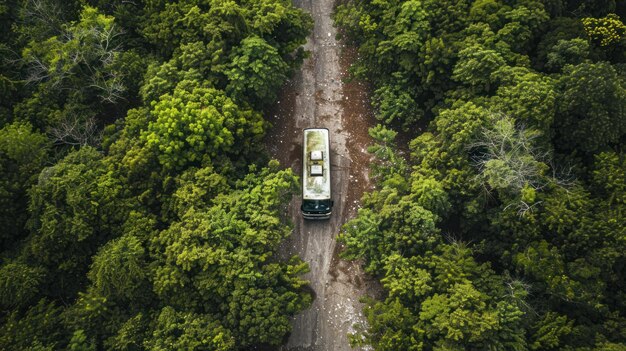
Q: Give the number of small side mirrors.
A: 2